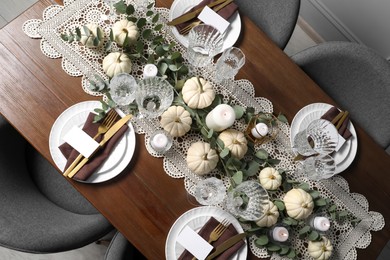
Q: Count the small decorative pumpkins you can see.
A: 11